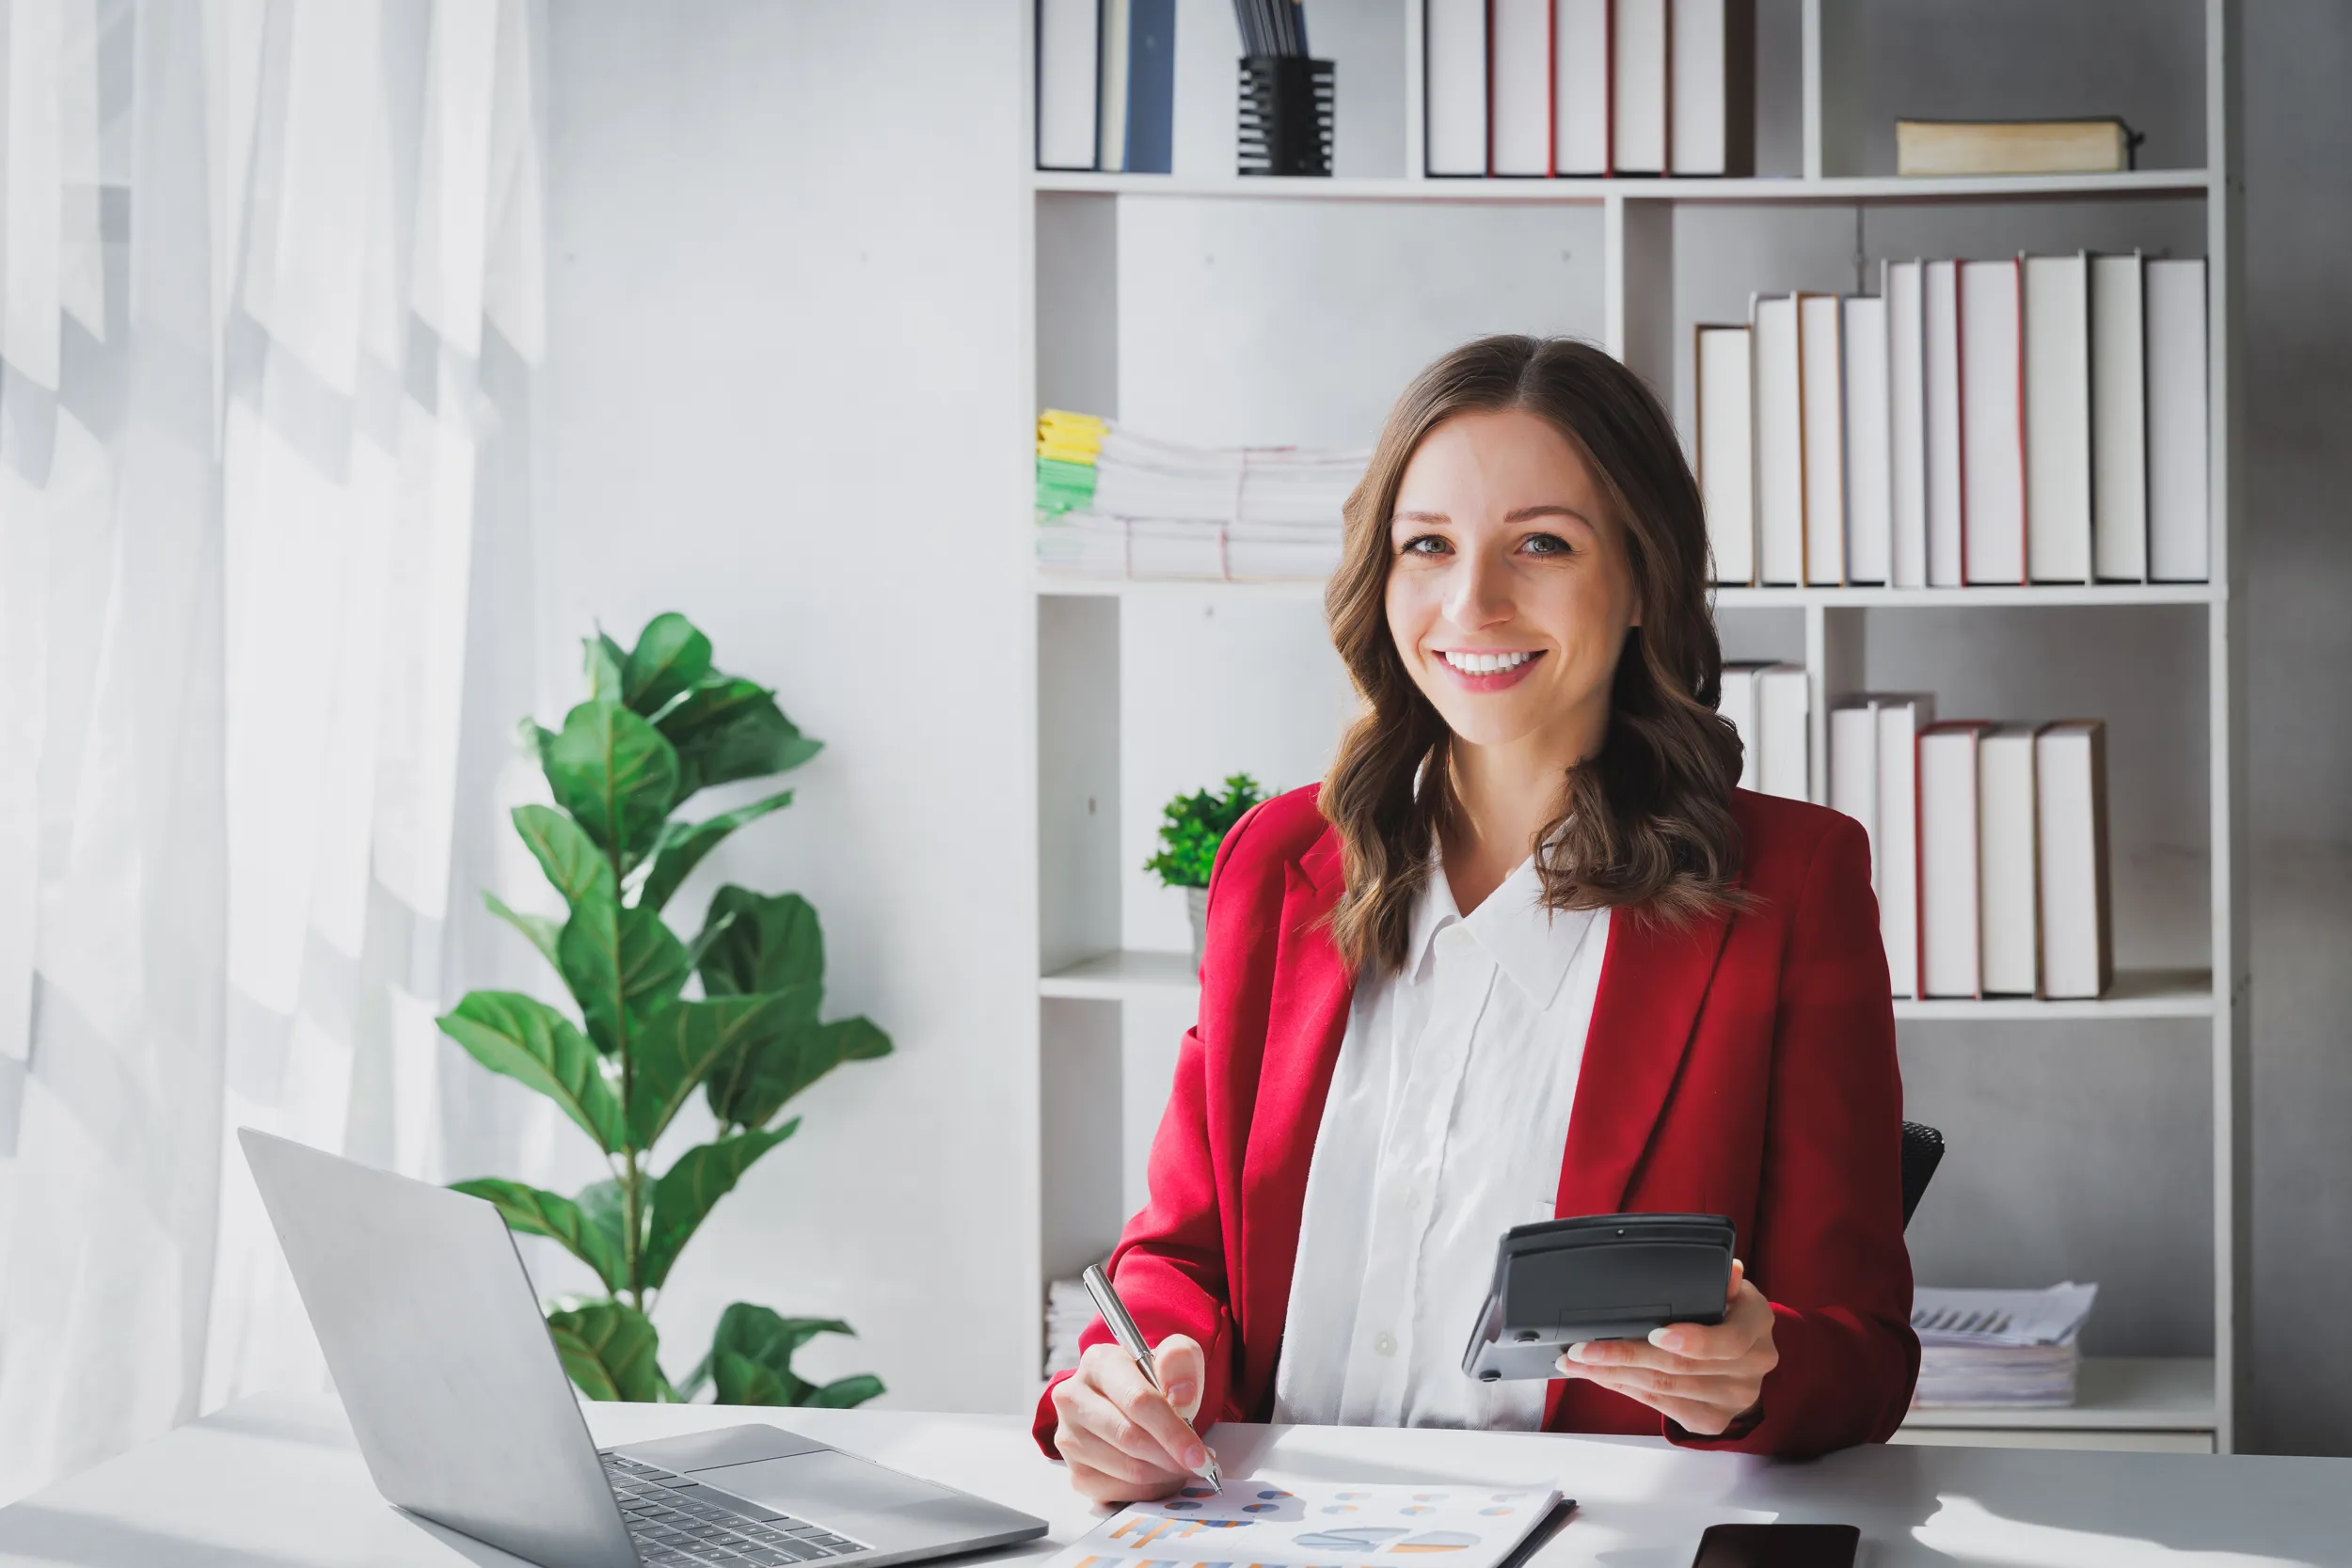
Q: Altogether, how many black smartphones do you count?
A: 1